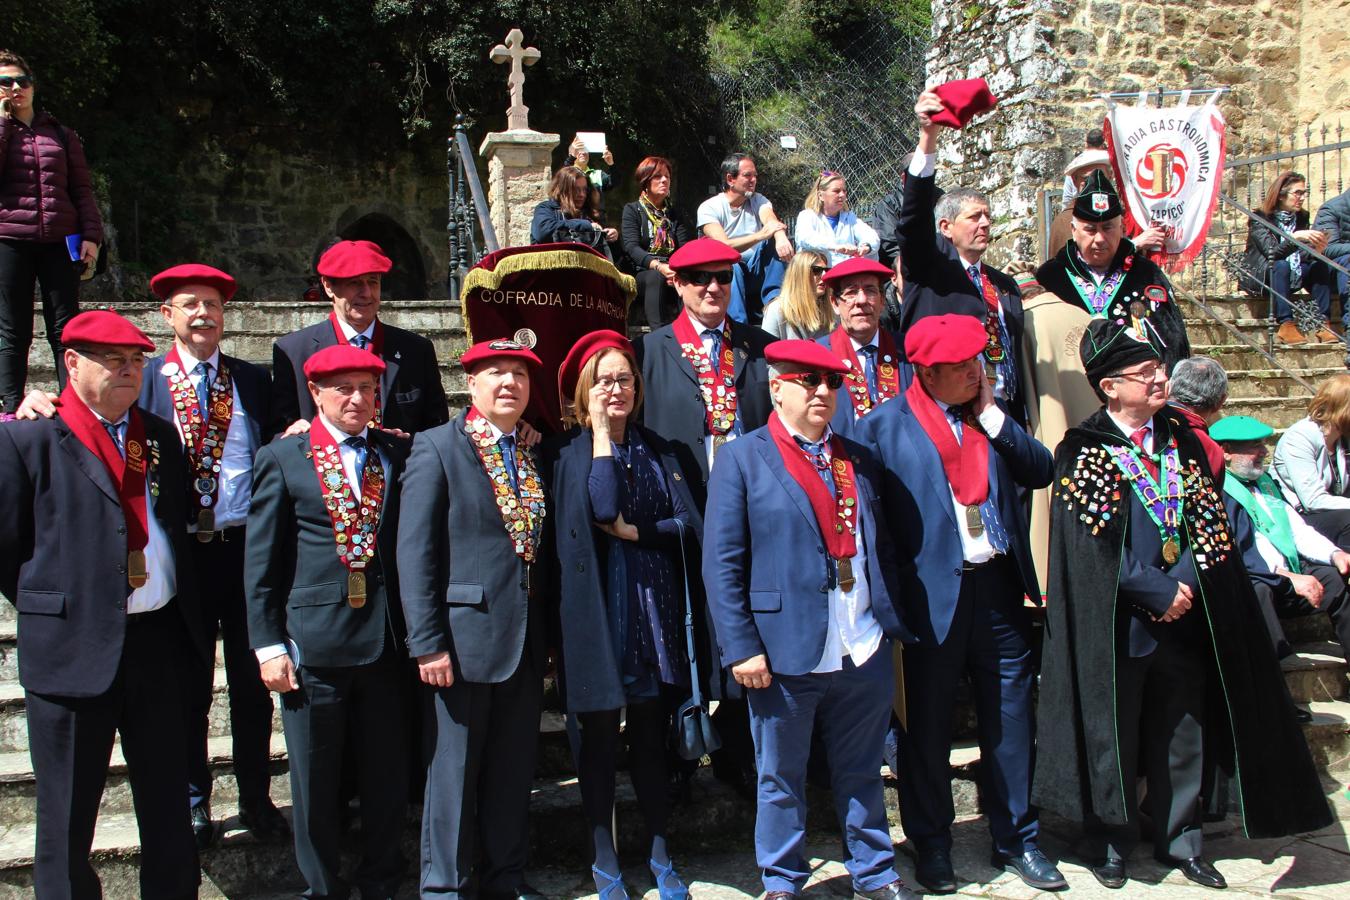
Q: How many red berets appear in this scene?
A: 11